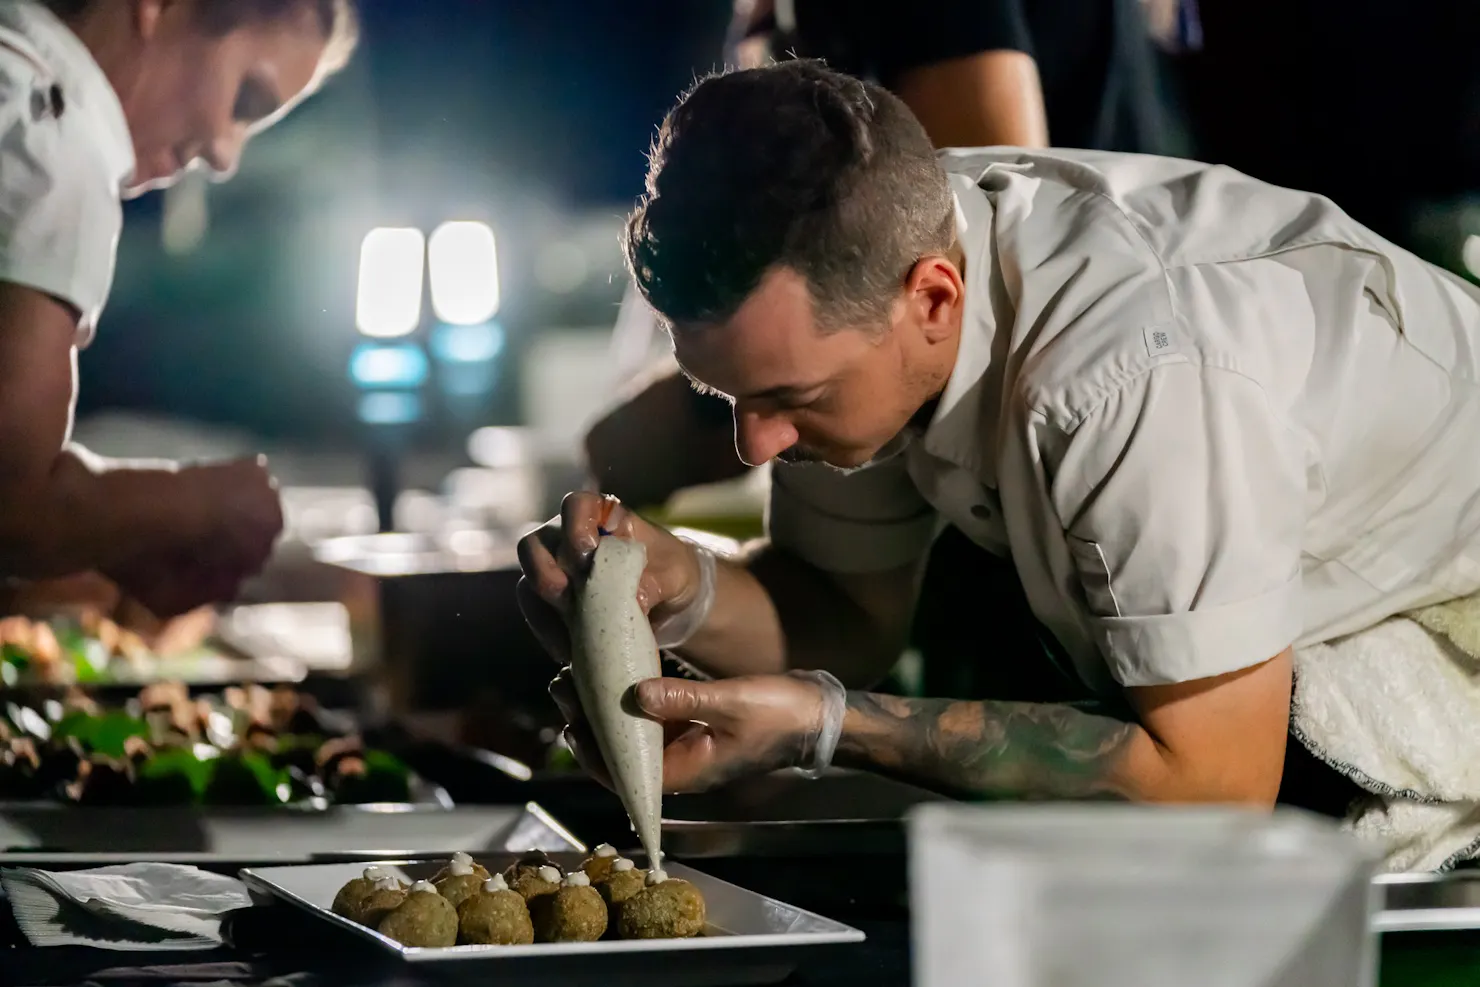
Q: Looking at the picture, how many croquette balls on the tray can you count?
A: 12